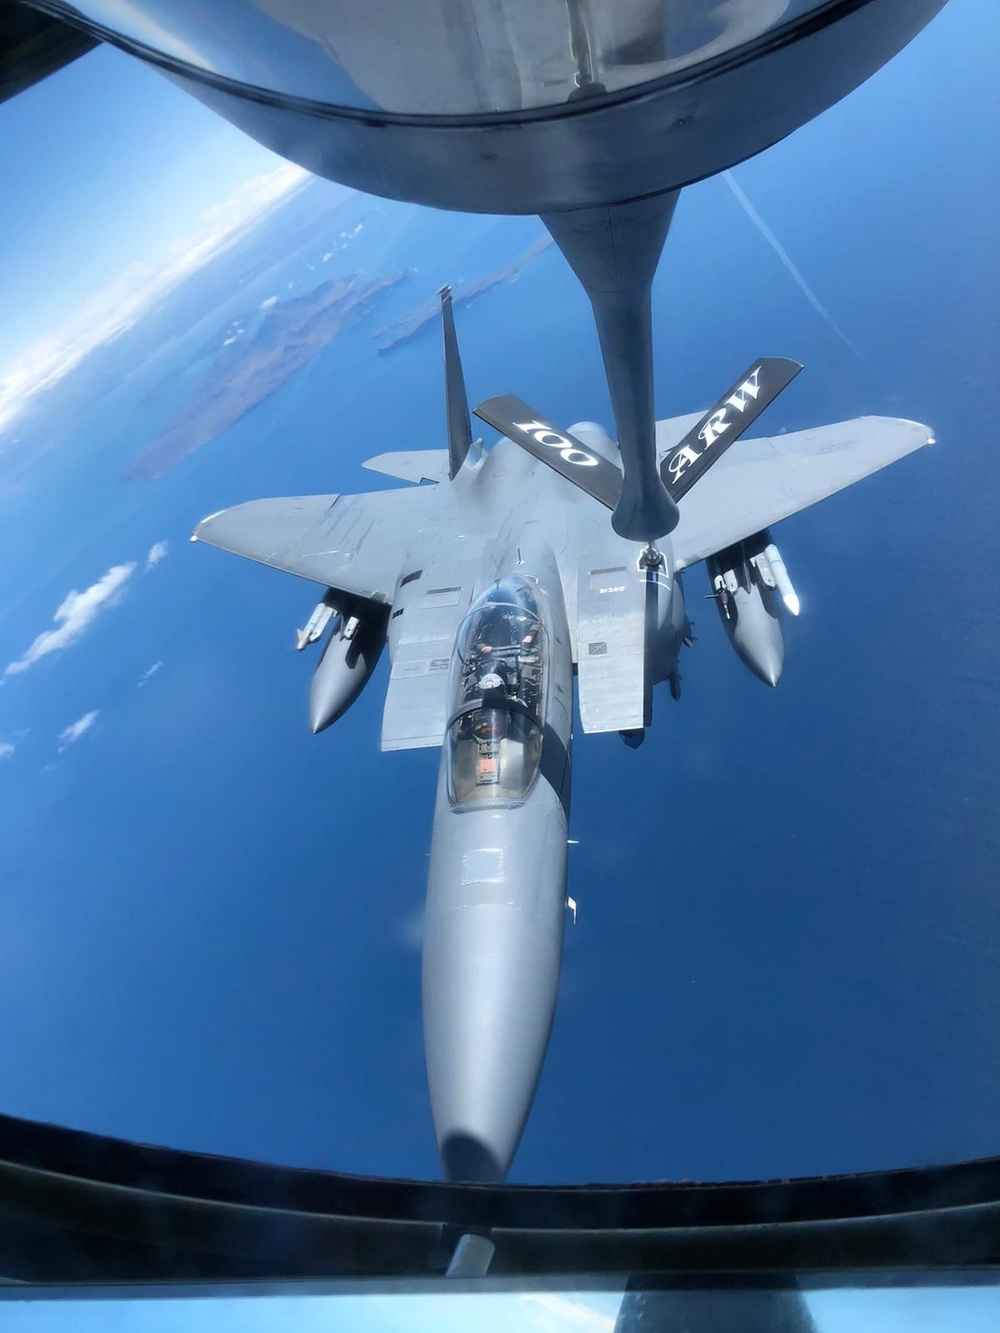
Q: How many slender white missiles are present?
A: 2